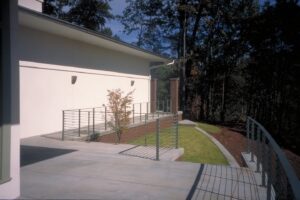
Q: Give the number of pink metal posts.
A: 0